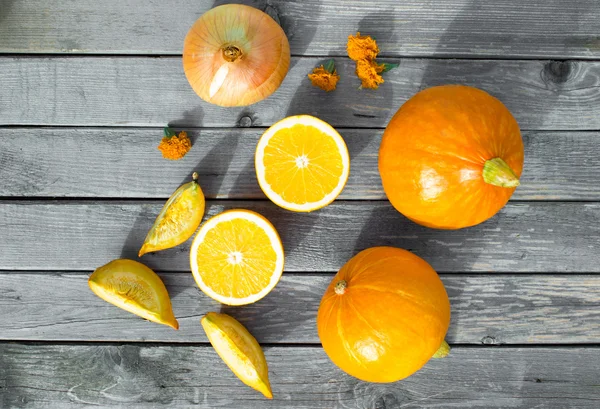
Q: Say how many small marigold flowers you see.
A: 4